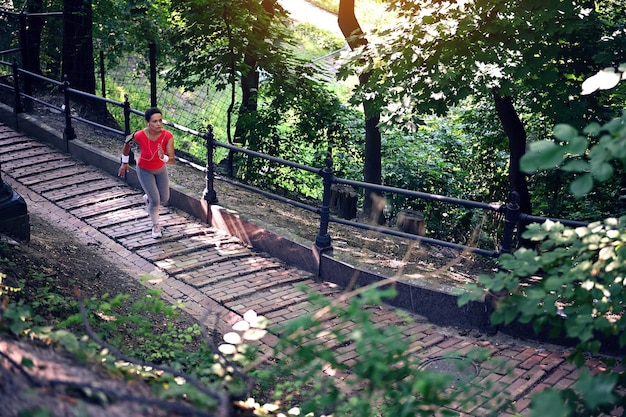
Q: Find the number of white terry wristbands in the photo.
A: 2